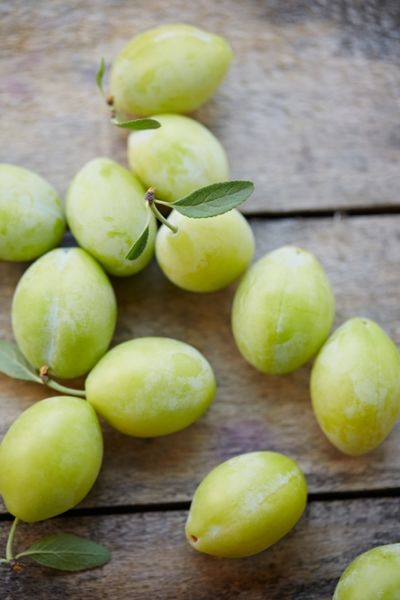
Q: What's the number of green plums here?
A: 12